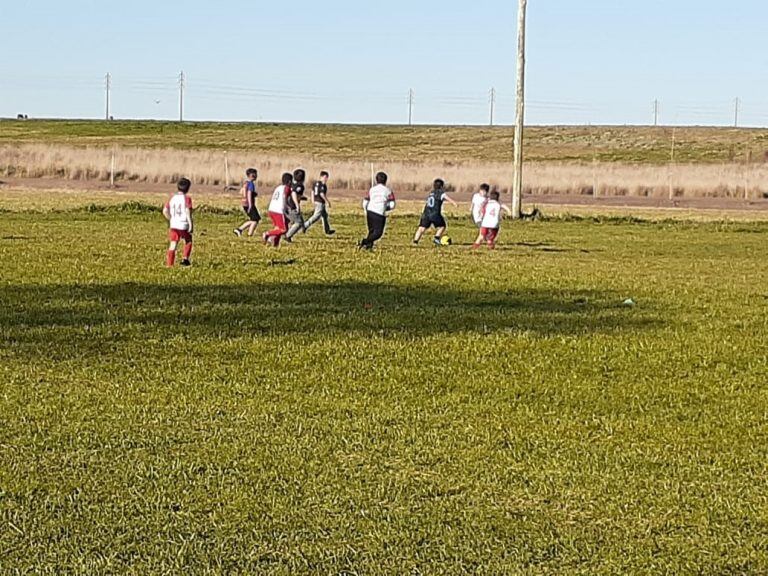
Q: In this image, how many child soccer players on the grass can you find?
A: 9